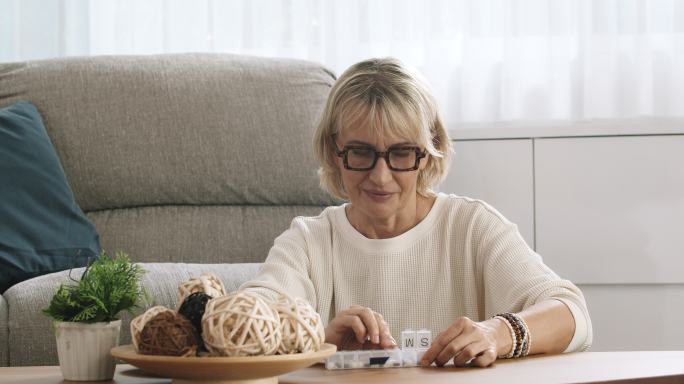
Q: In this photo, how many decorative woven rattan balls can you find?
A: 6